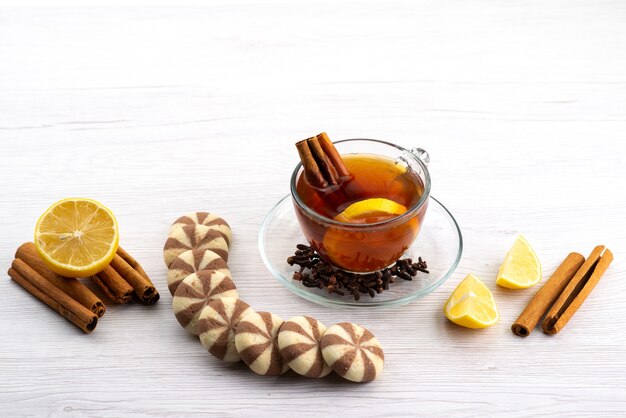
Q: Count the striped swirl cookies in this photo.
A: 8